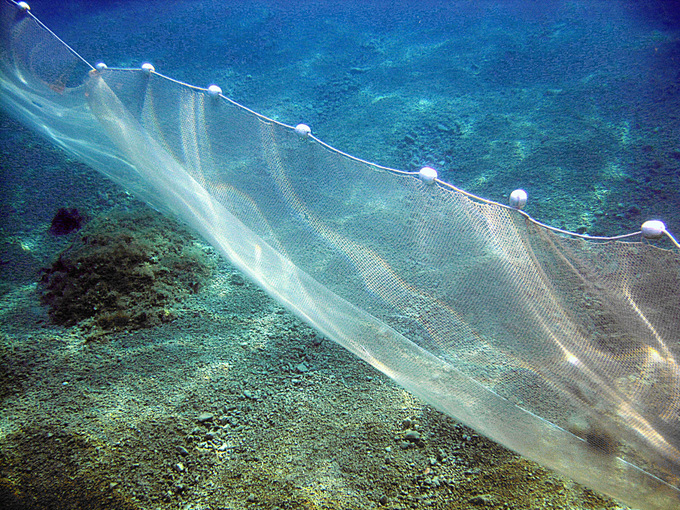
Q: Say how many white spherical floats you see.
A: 8